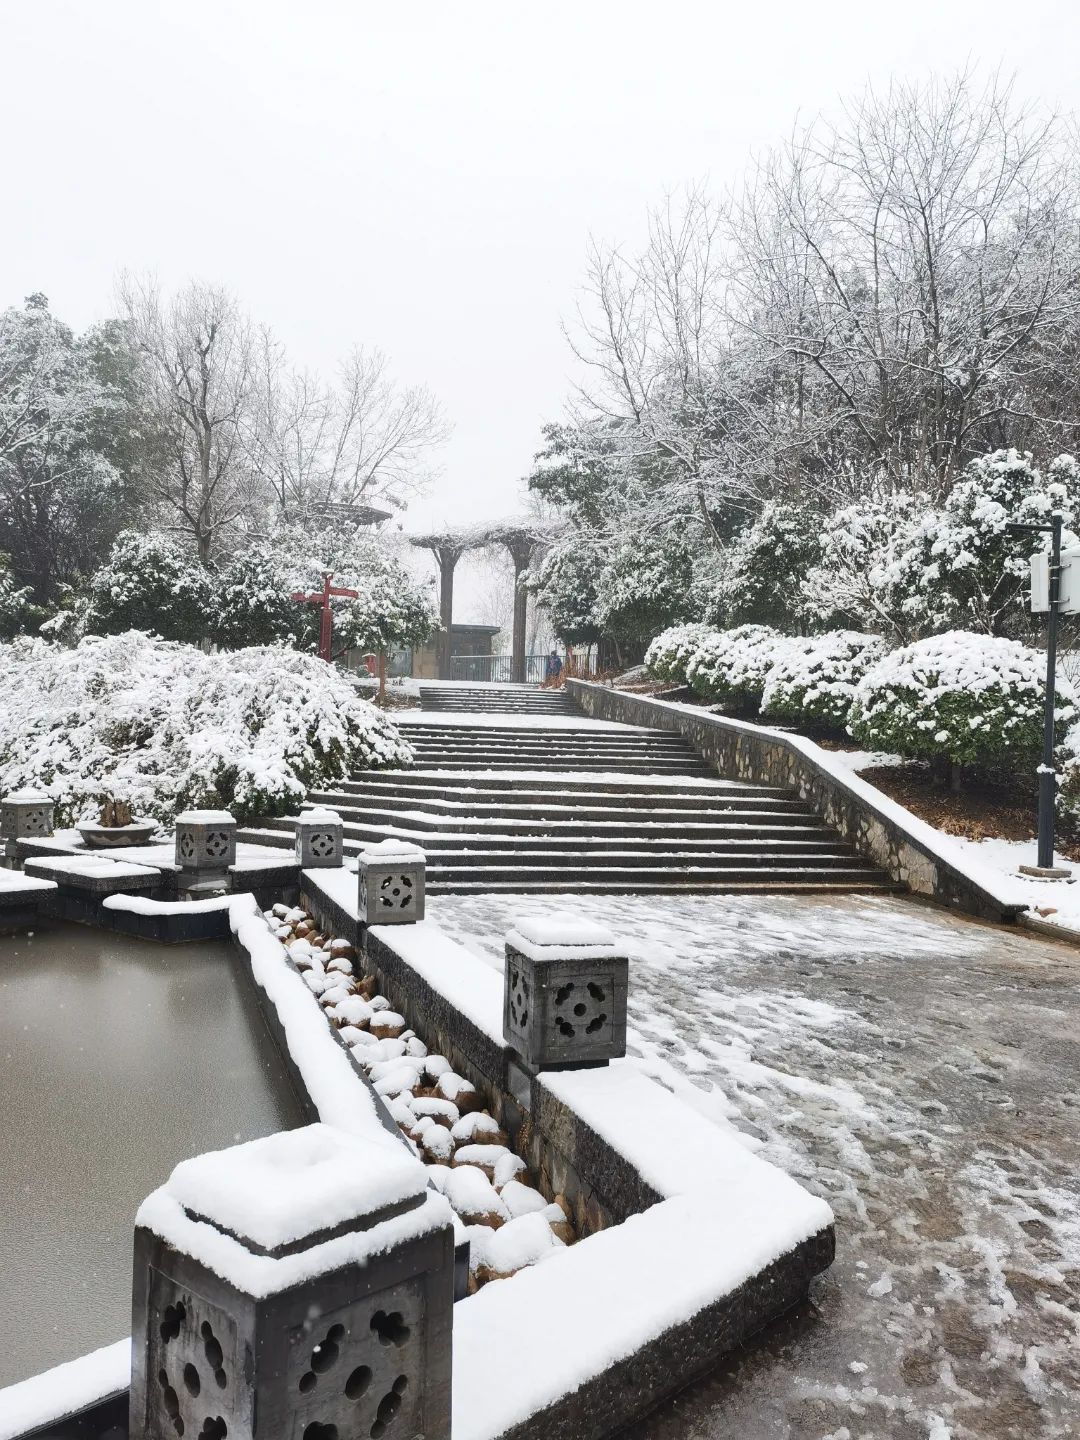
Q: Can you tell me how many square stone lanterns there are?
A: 6